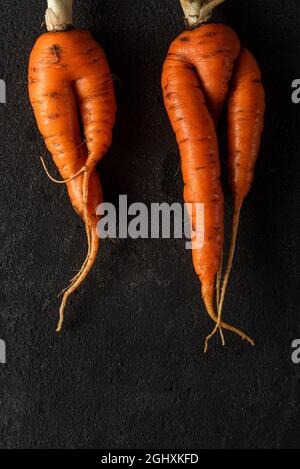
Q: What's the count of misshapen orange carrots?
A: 2